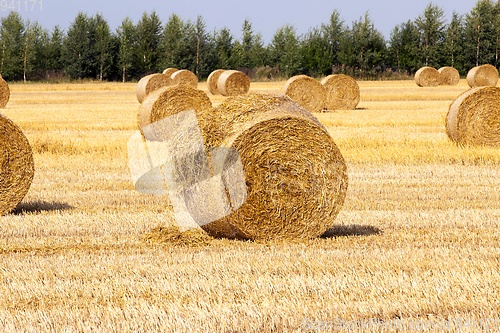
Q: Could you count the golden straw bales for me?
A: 15